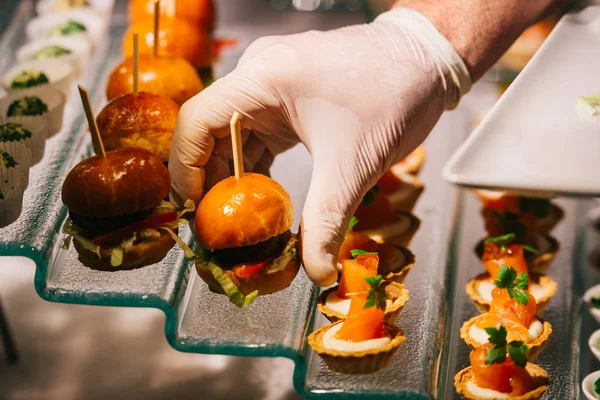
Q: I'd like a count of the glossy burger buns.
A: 6